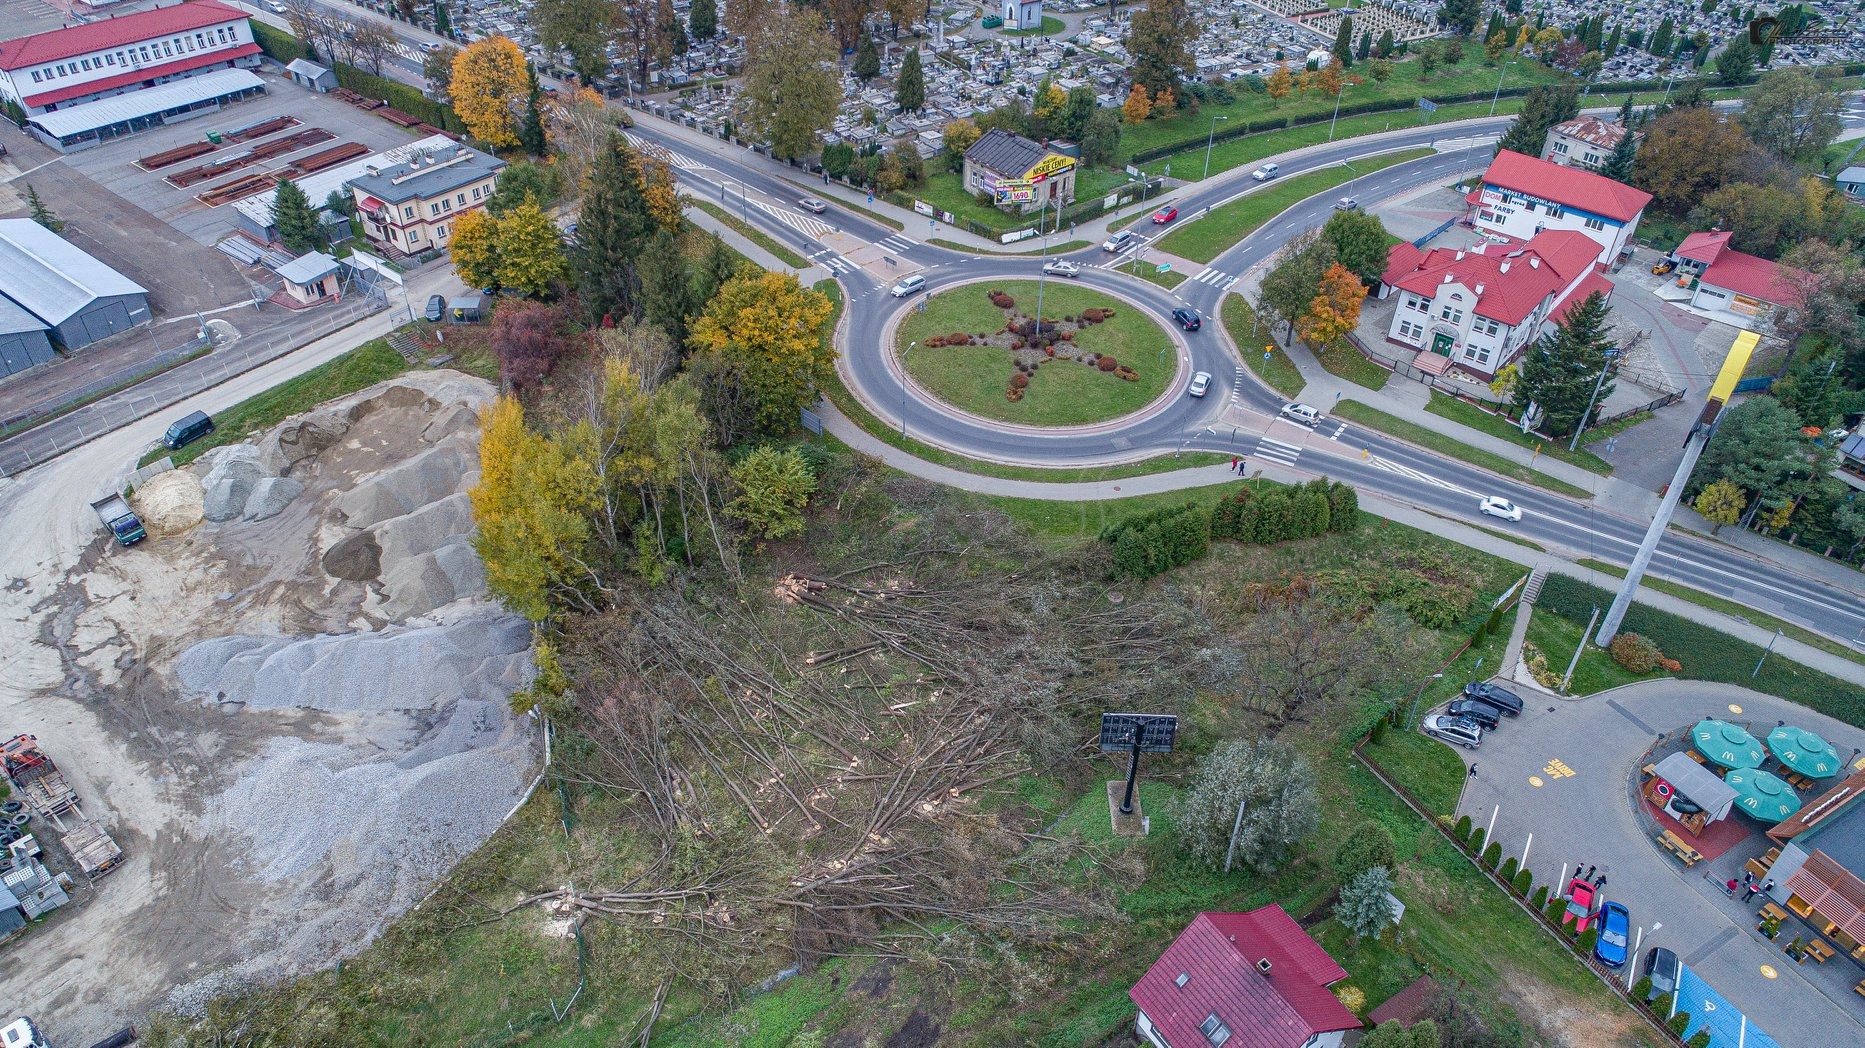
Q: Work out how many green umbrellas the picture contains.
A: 3